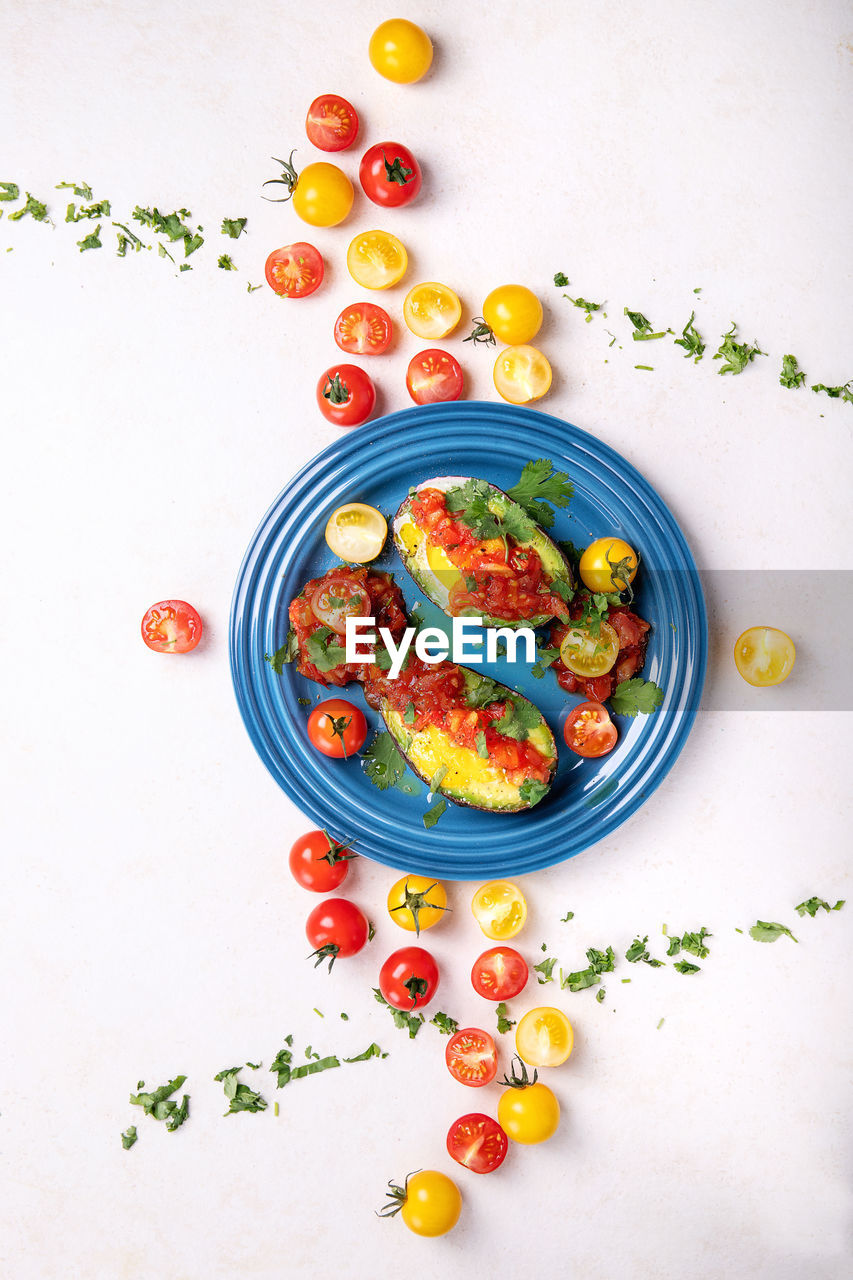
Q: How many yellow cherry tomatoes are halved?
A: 8